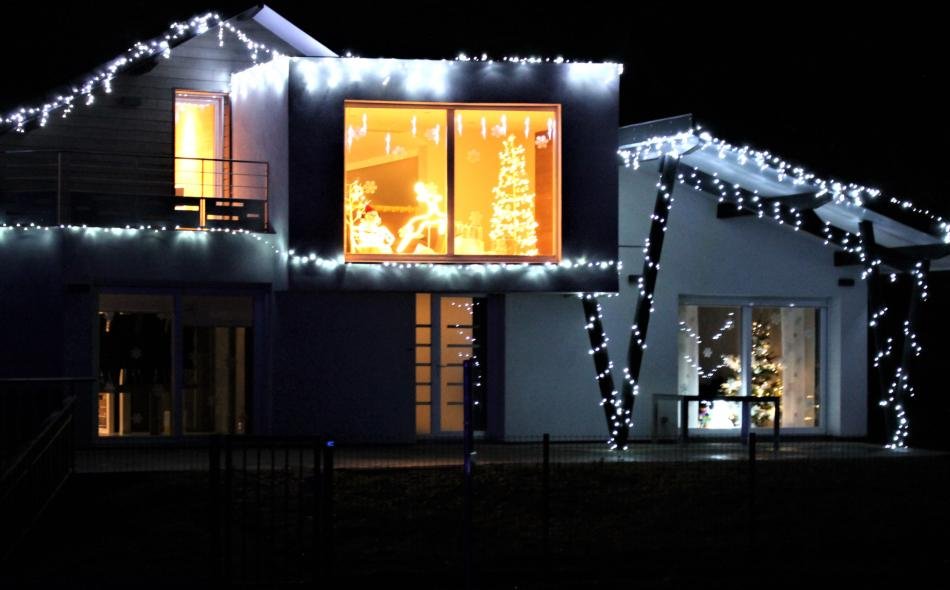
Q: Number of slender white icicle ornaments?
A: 10